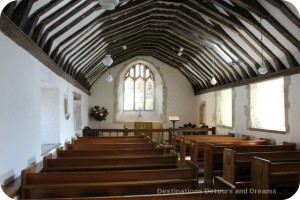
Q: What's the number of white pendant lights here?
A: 5